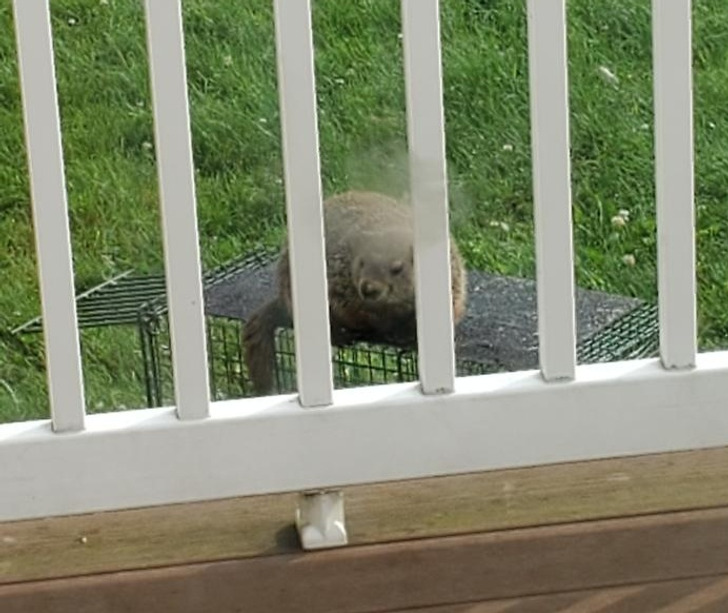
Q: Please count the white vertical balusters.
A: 6